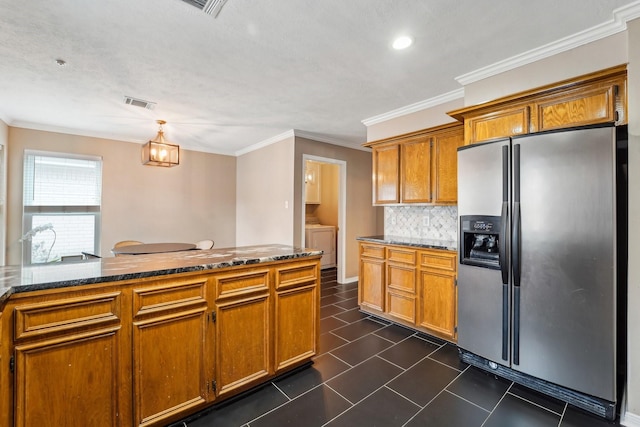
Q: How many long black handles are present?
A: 2